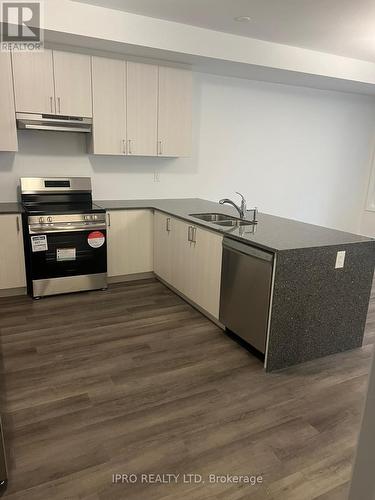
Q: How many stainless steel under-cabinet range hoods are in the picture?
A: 1